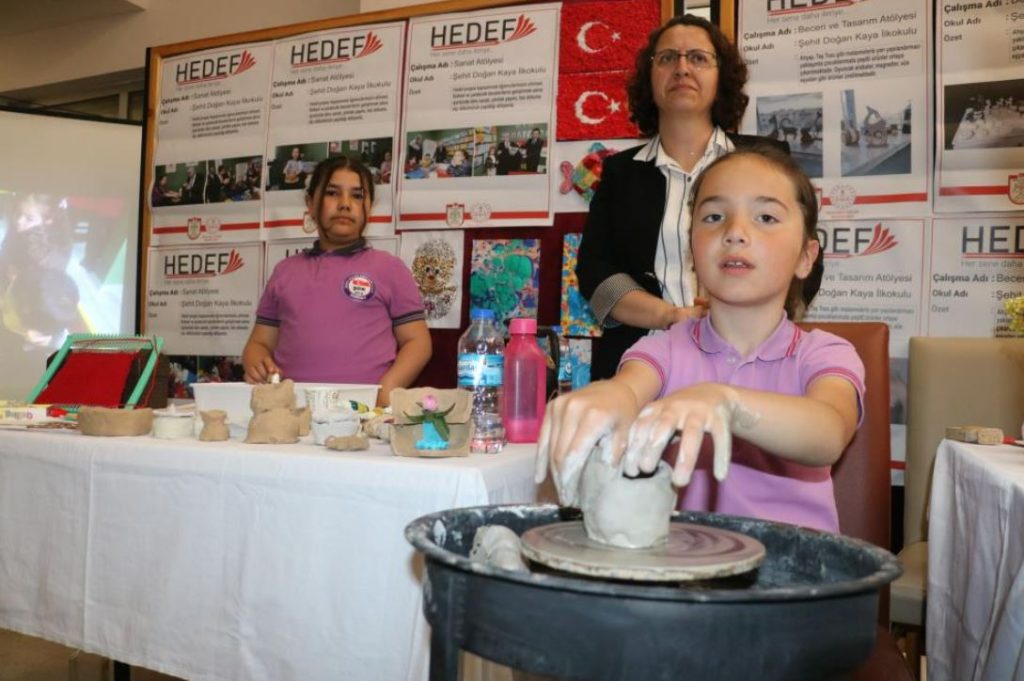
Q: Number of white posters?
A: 9